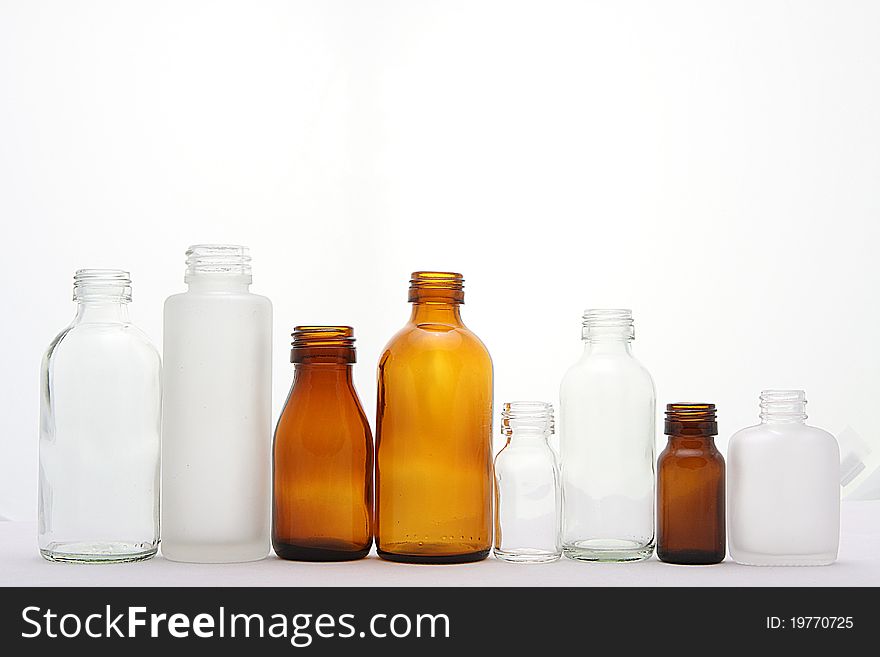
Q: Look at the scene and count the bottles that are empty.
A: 8